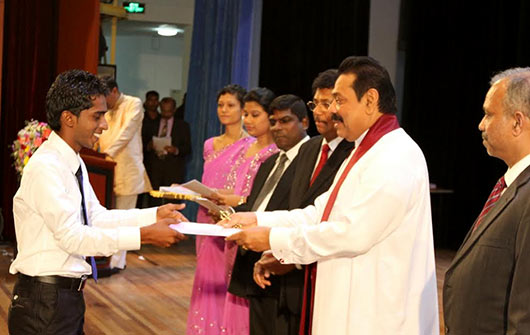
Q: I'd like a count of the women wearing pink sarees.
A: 2